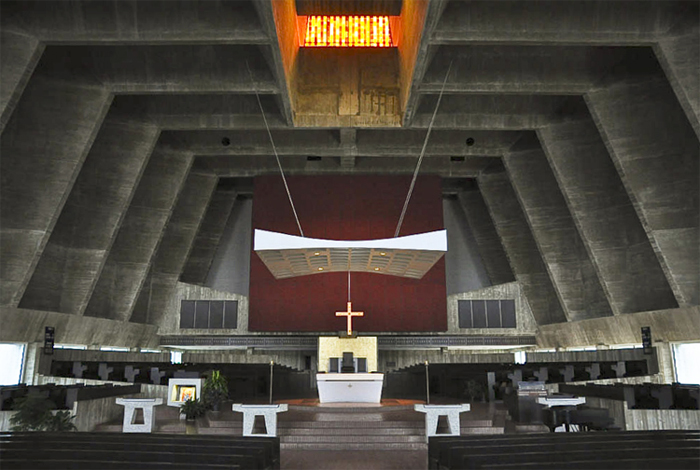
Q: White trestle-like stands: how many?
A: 4